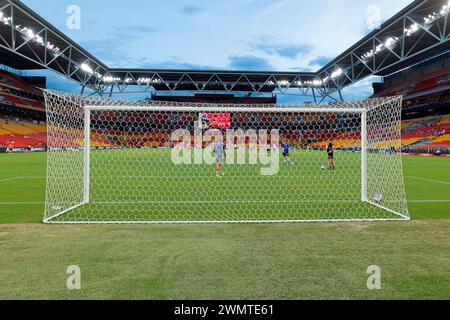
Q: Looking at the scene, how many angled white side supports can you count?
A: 2